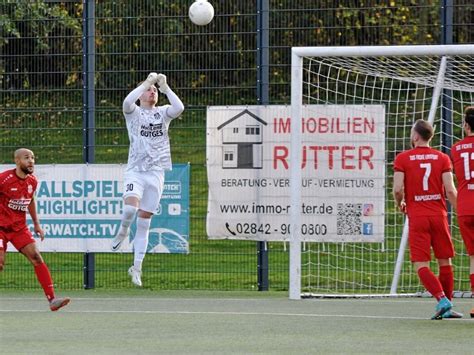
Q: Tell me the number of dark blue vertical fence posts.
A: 3